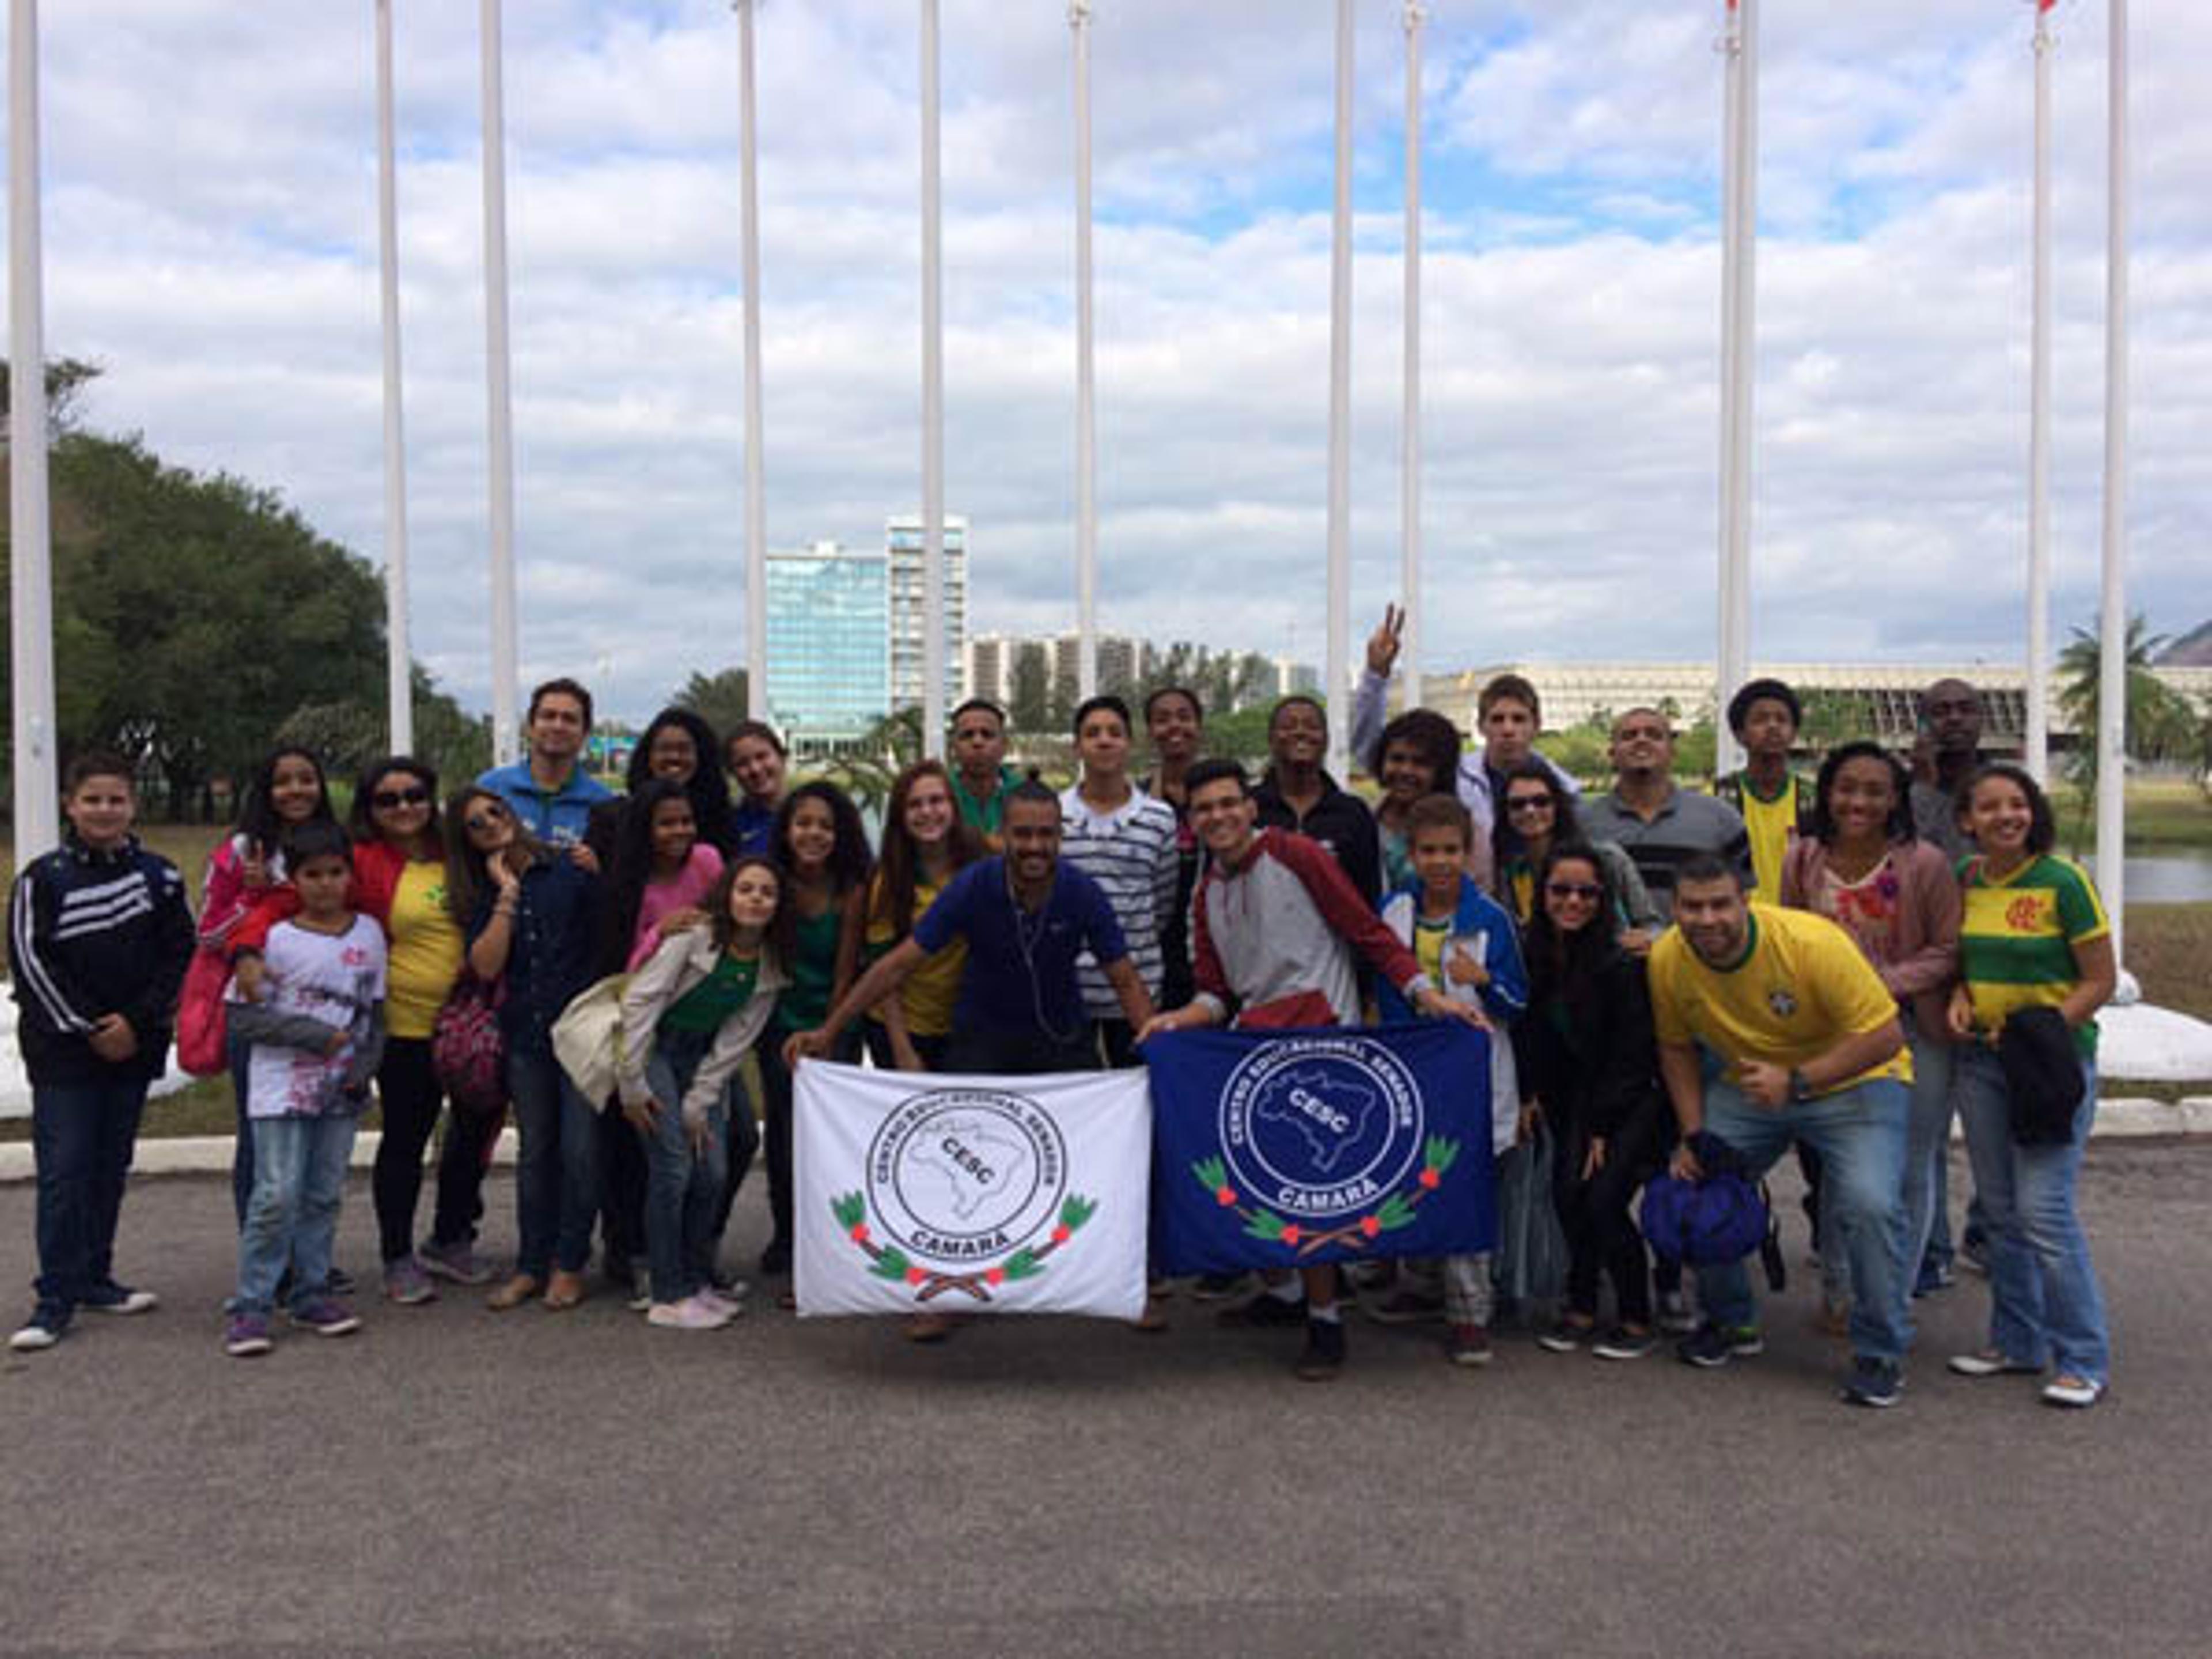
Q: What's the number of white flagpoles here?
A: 12